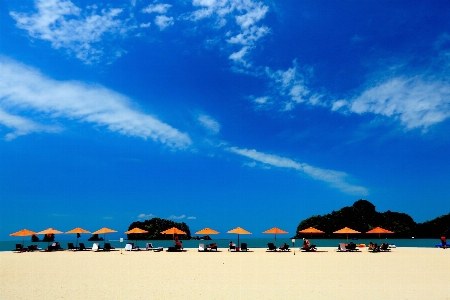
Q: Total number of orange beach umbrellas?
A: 12